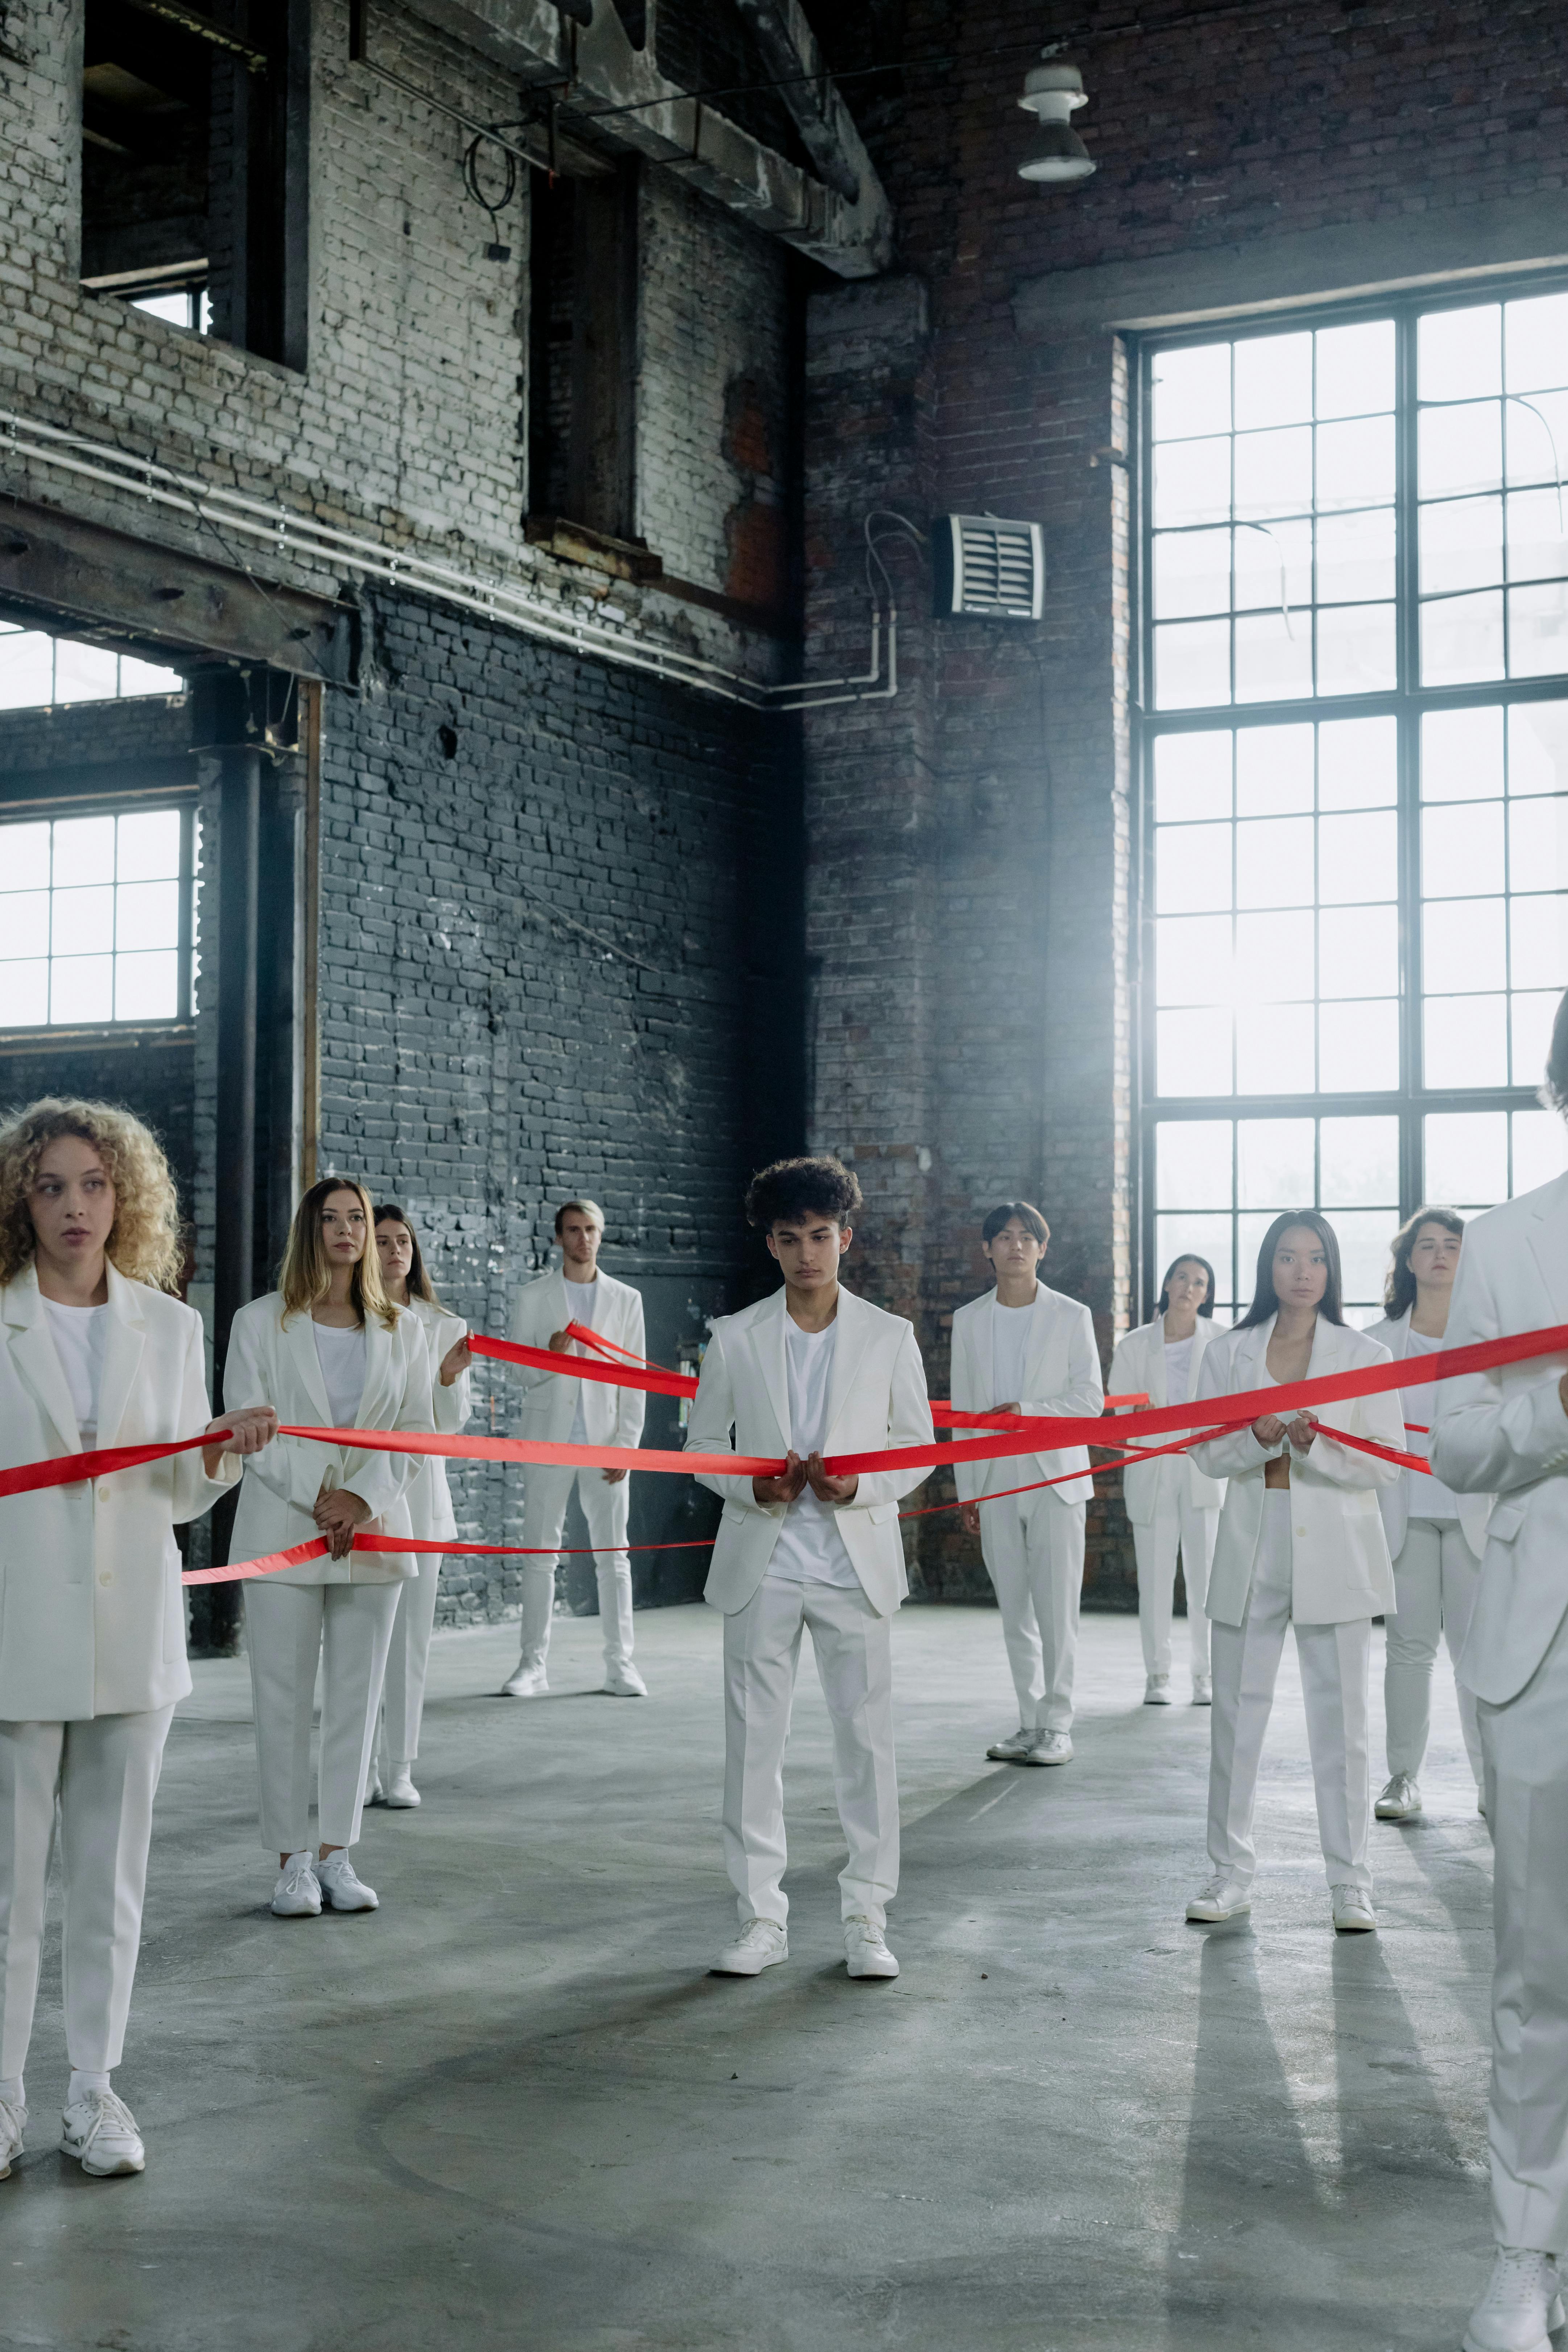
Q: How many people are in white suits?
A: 10